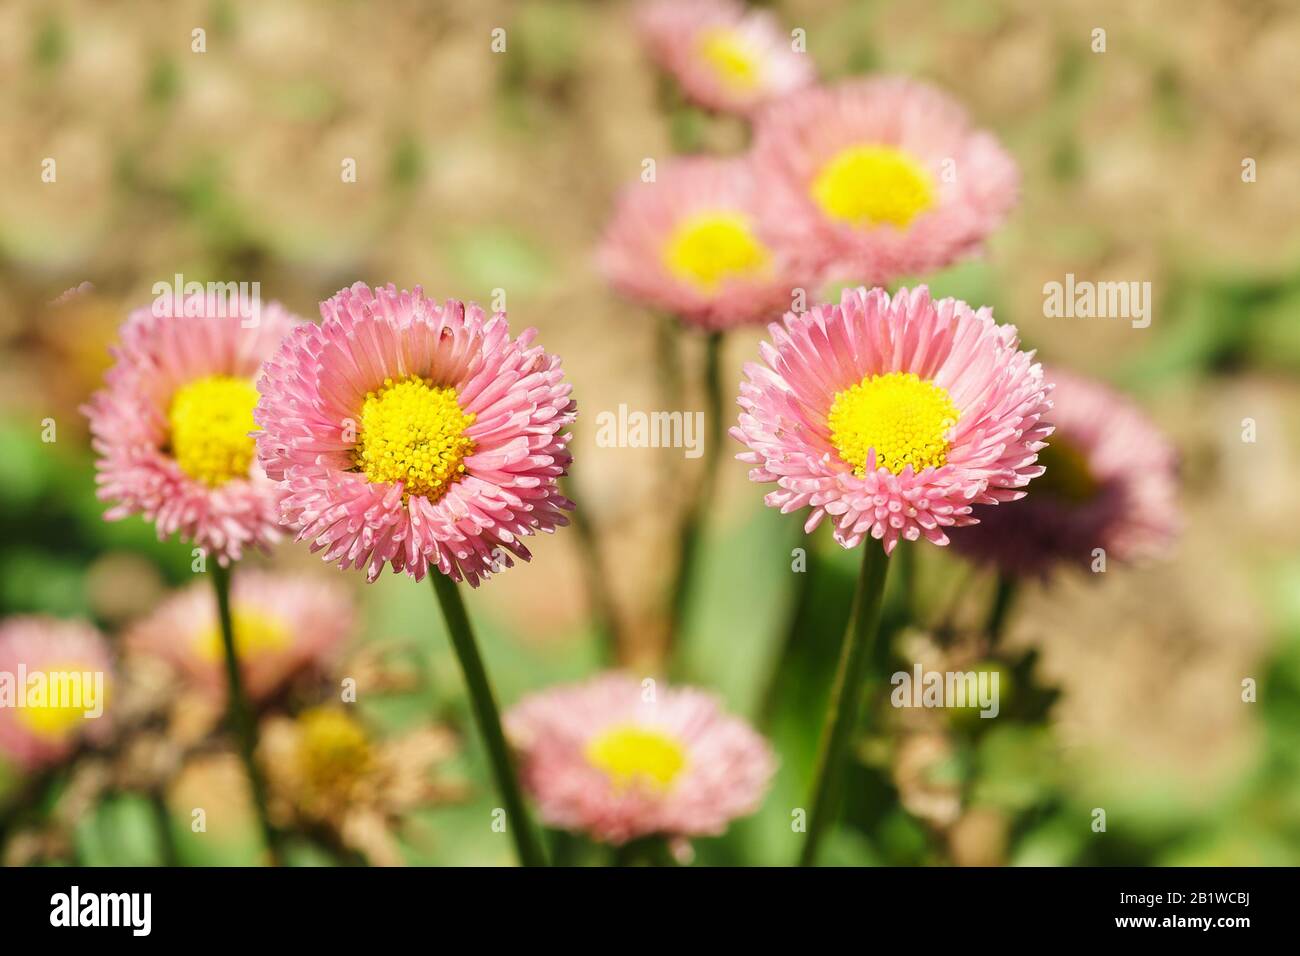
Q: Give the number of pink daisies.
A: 10